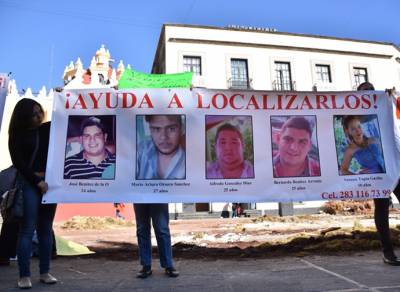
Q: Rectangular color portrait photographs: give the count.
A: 5